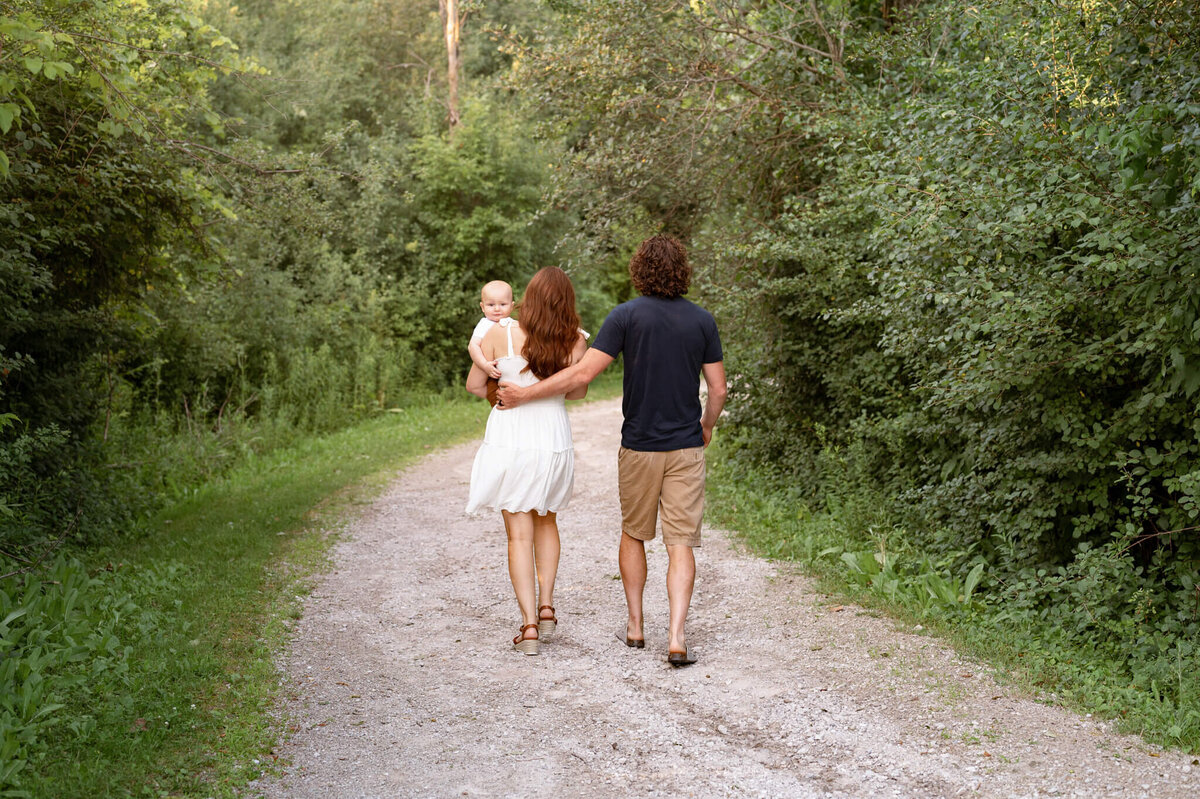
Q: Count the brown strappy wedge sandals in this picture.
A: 2